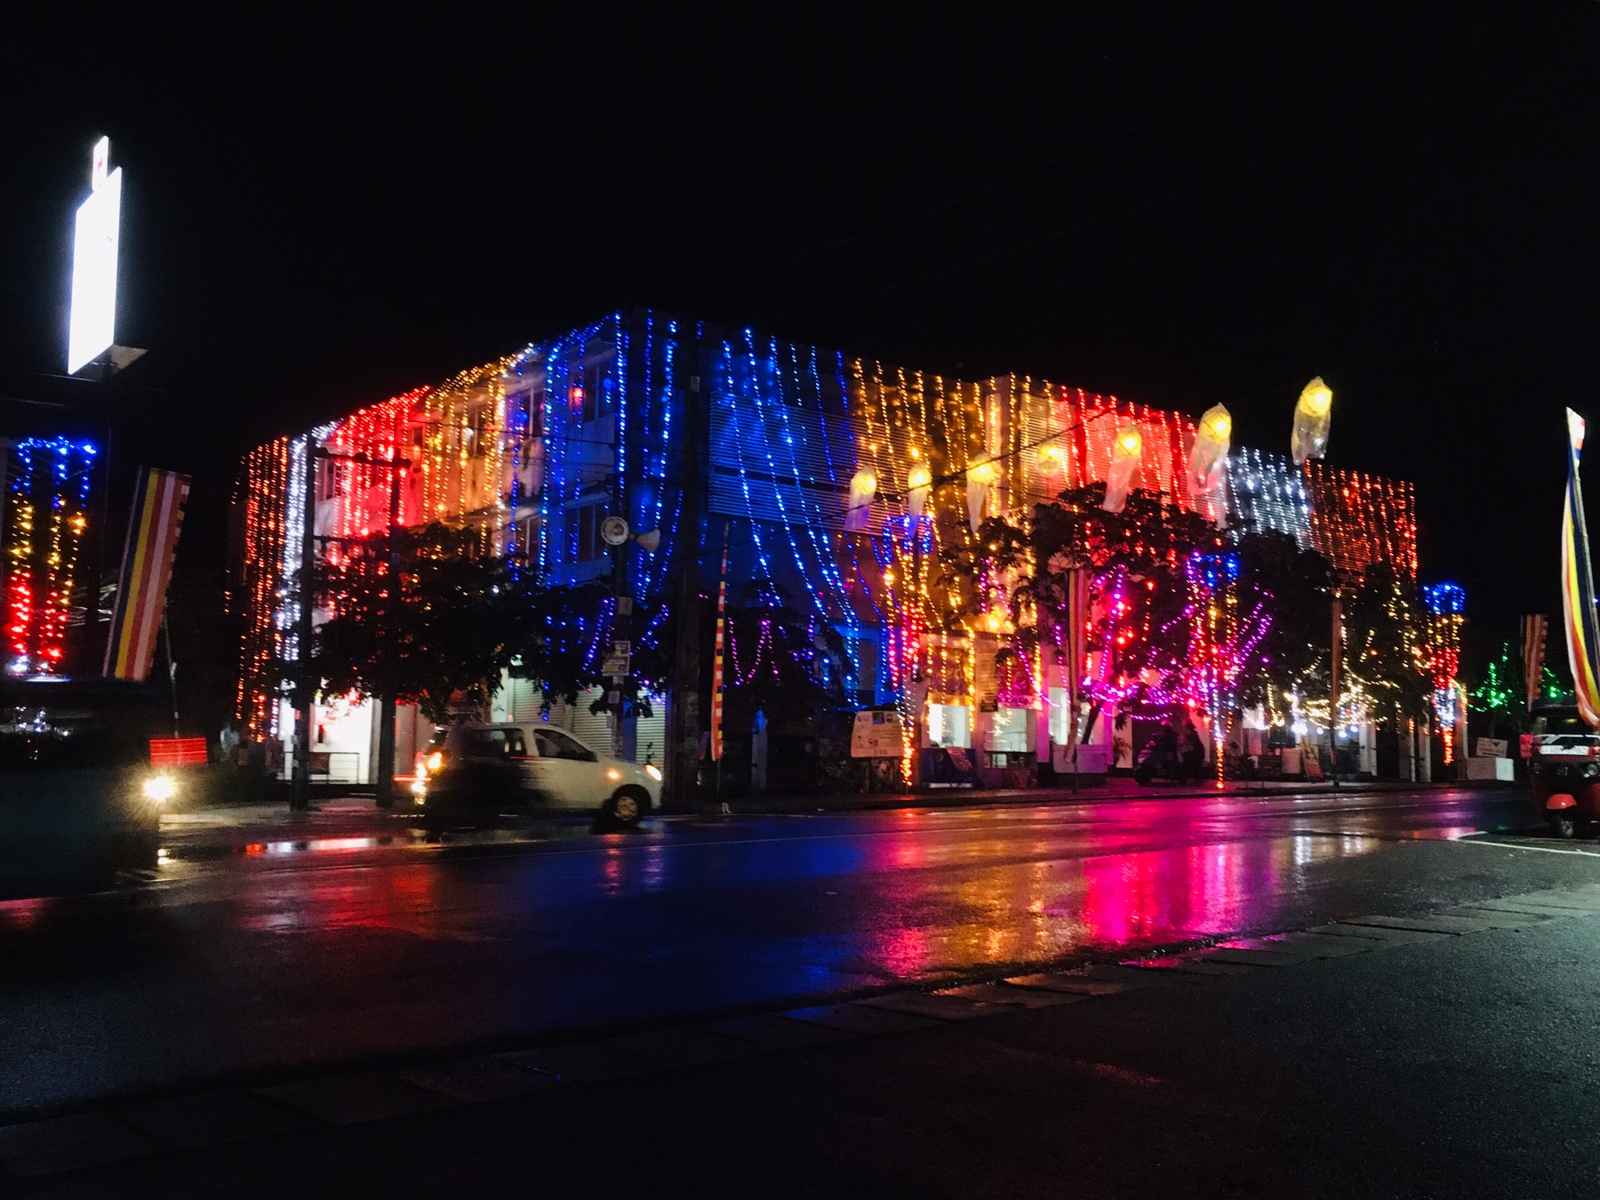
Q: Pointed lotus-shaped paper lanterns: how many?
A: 7